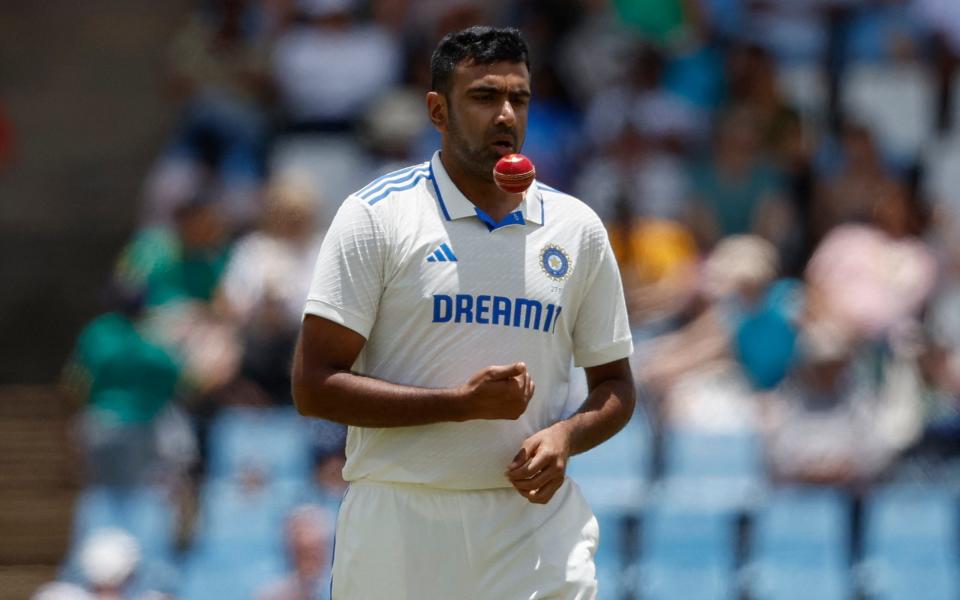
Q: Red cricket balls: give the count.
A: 1